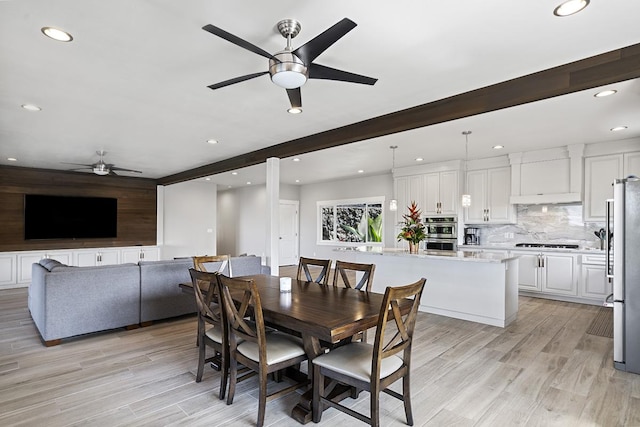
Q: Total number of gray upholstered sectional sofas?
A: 1